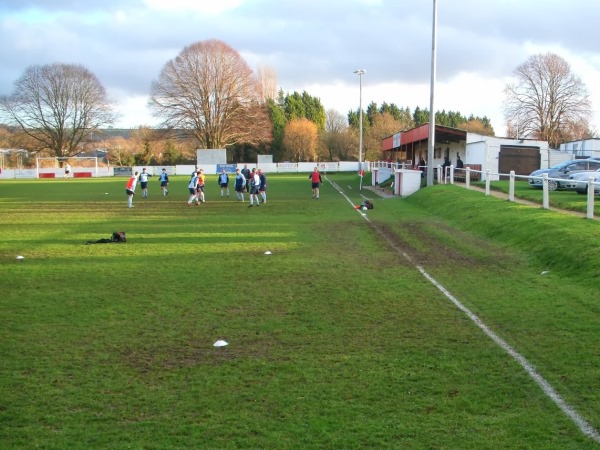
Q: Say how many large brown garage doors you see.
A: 1